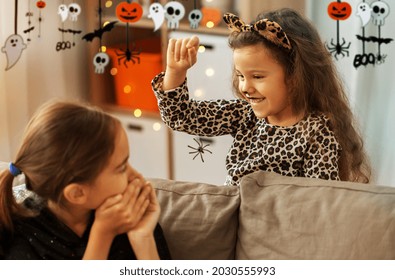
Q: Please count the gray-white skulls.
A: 5